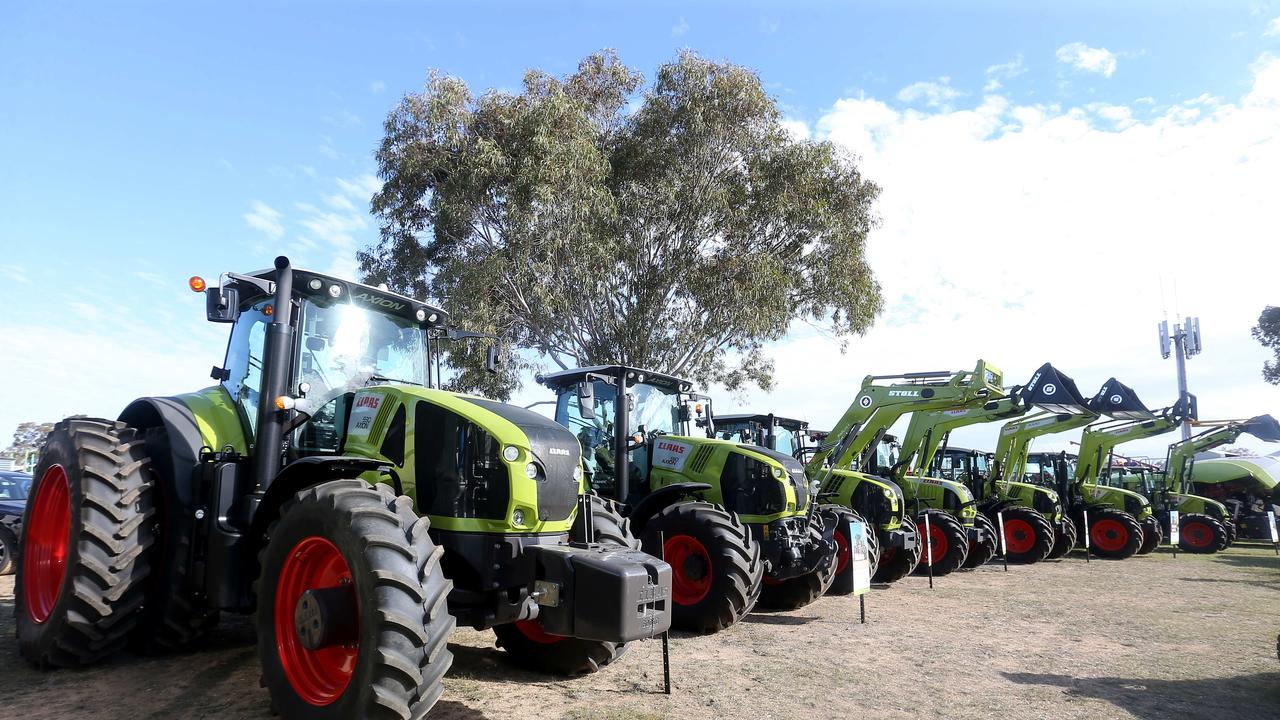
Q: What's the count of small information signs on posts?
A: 6